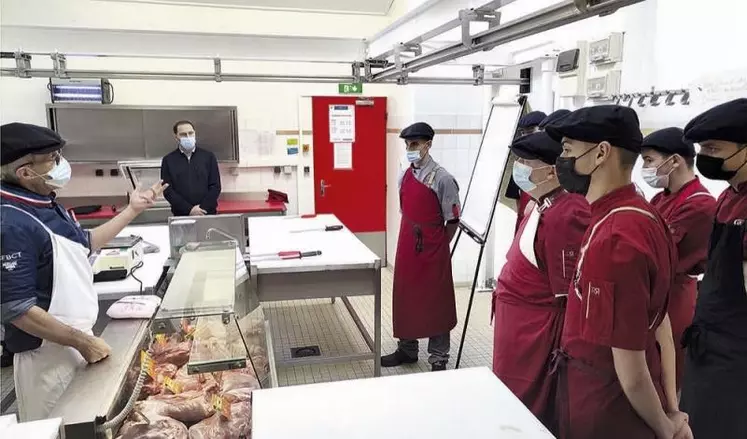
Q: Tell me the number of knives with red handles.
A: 2